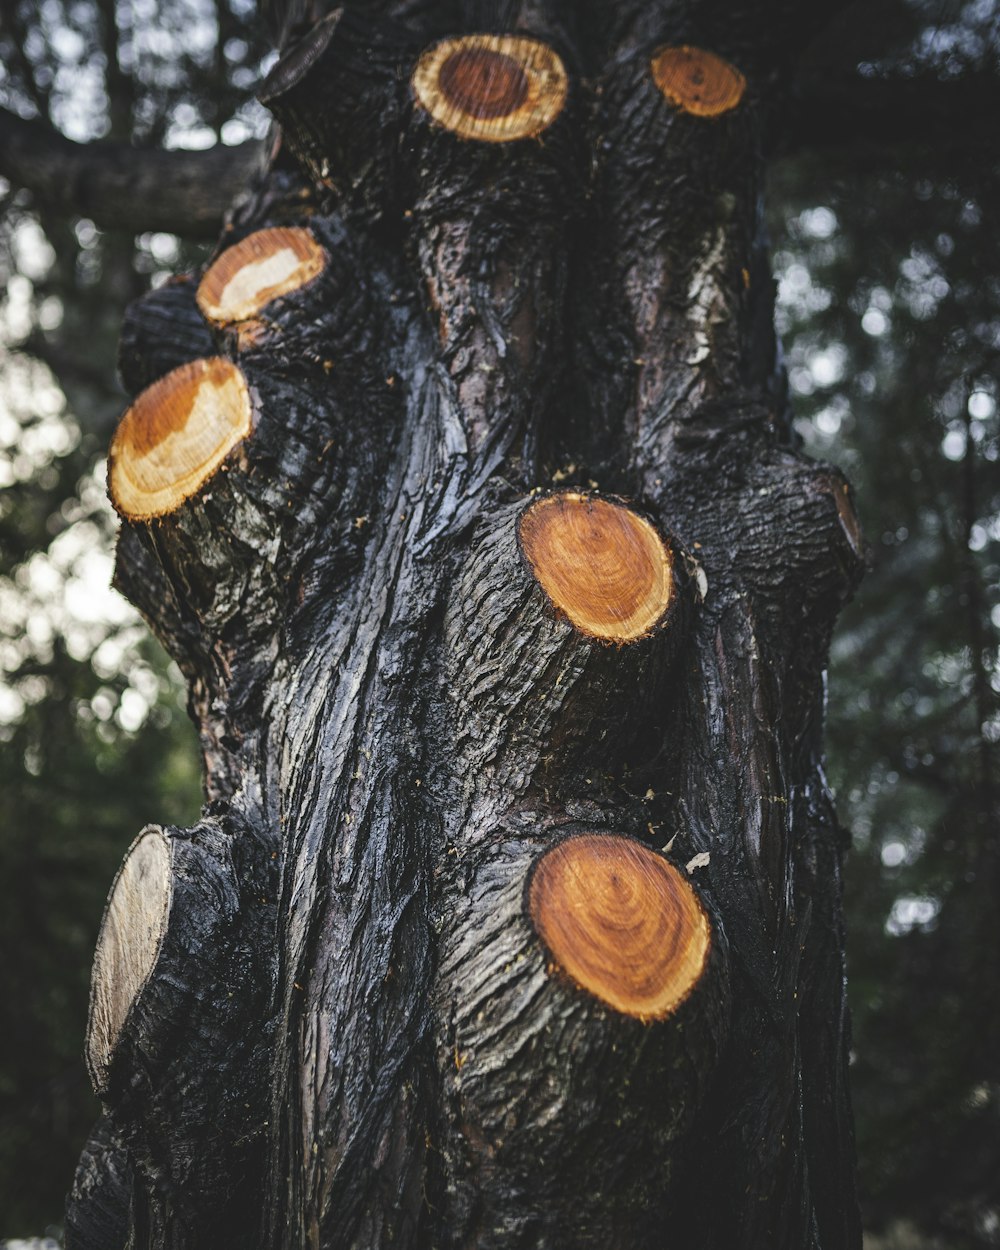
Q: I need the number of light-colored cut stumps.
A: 7